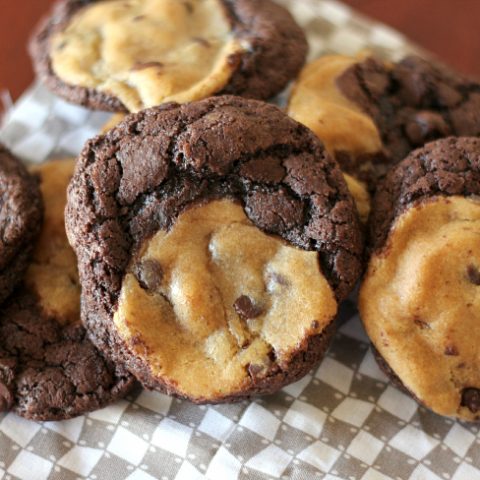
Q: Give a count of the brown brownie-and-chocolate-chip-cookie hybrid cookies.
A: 6